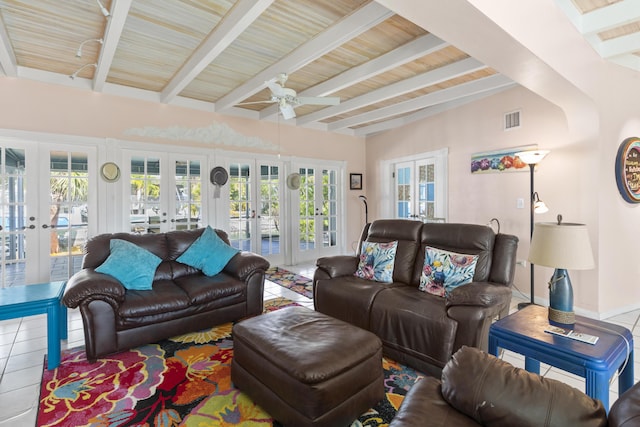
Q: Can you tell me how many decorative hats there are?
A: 3